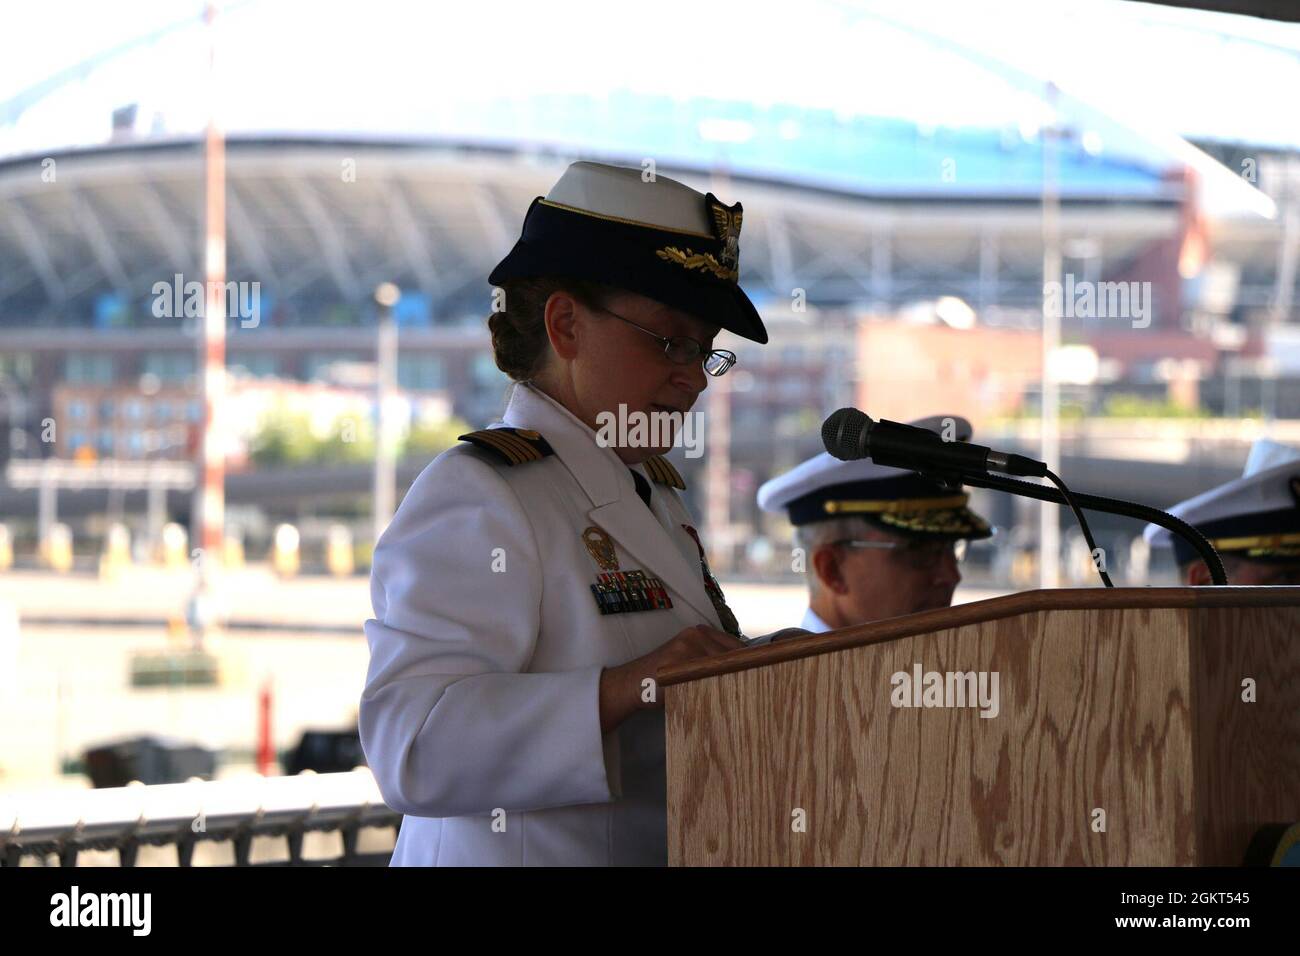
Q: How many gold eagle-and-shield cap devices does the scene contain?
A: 1